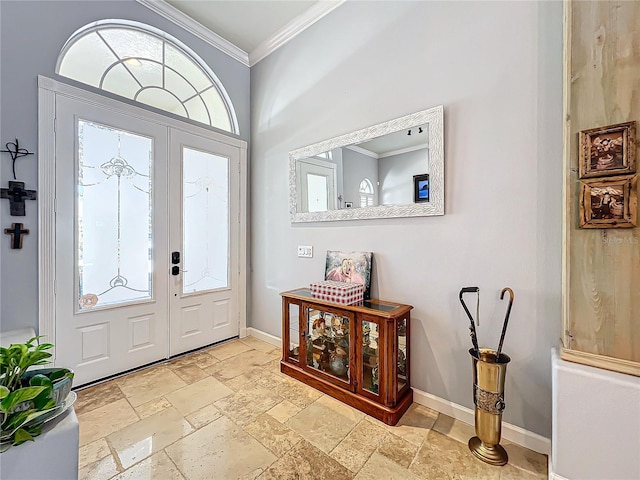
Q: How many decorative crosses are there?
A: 3